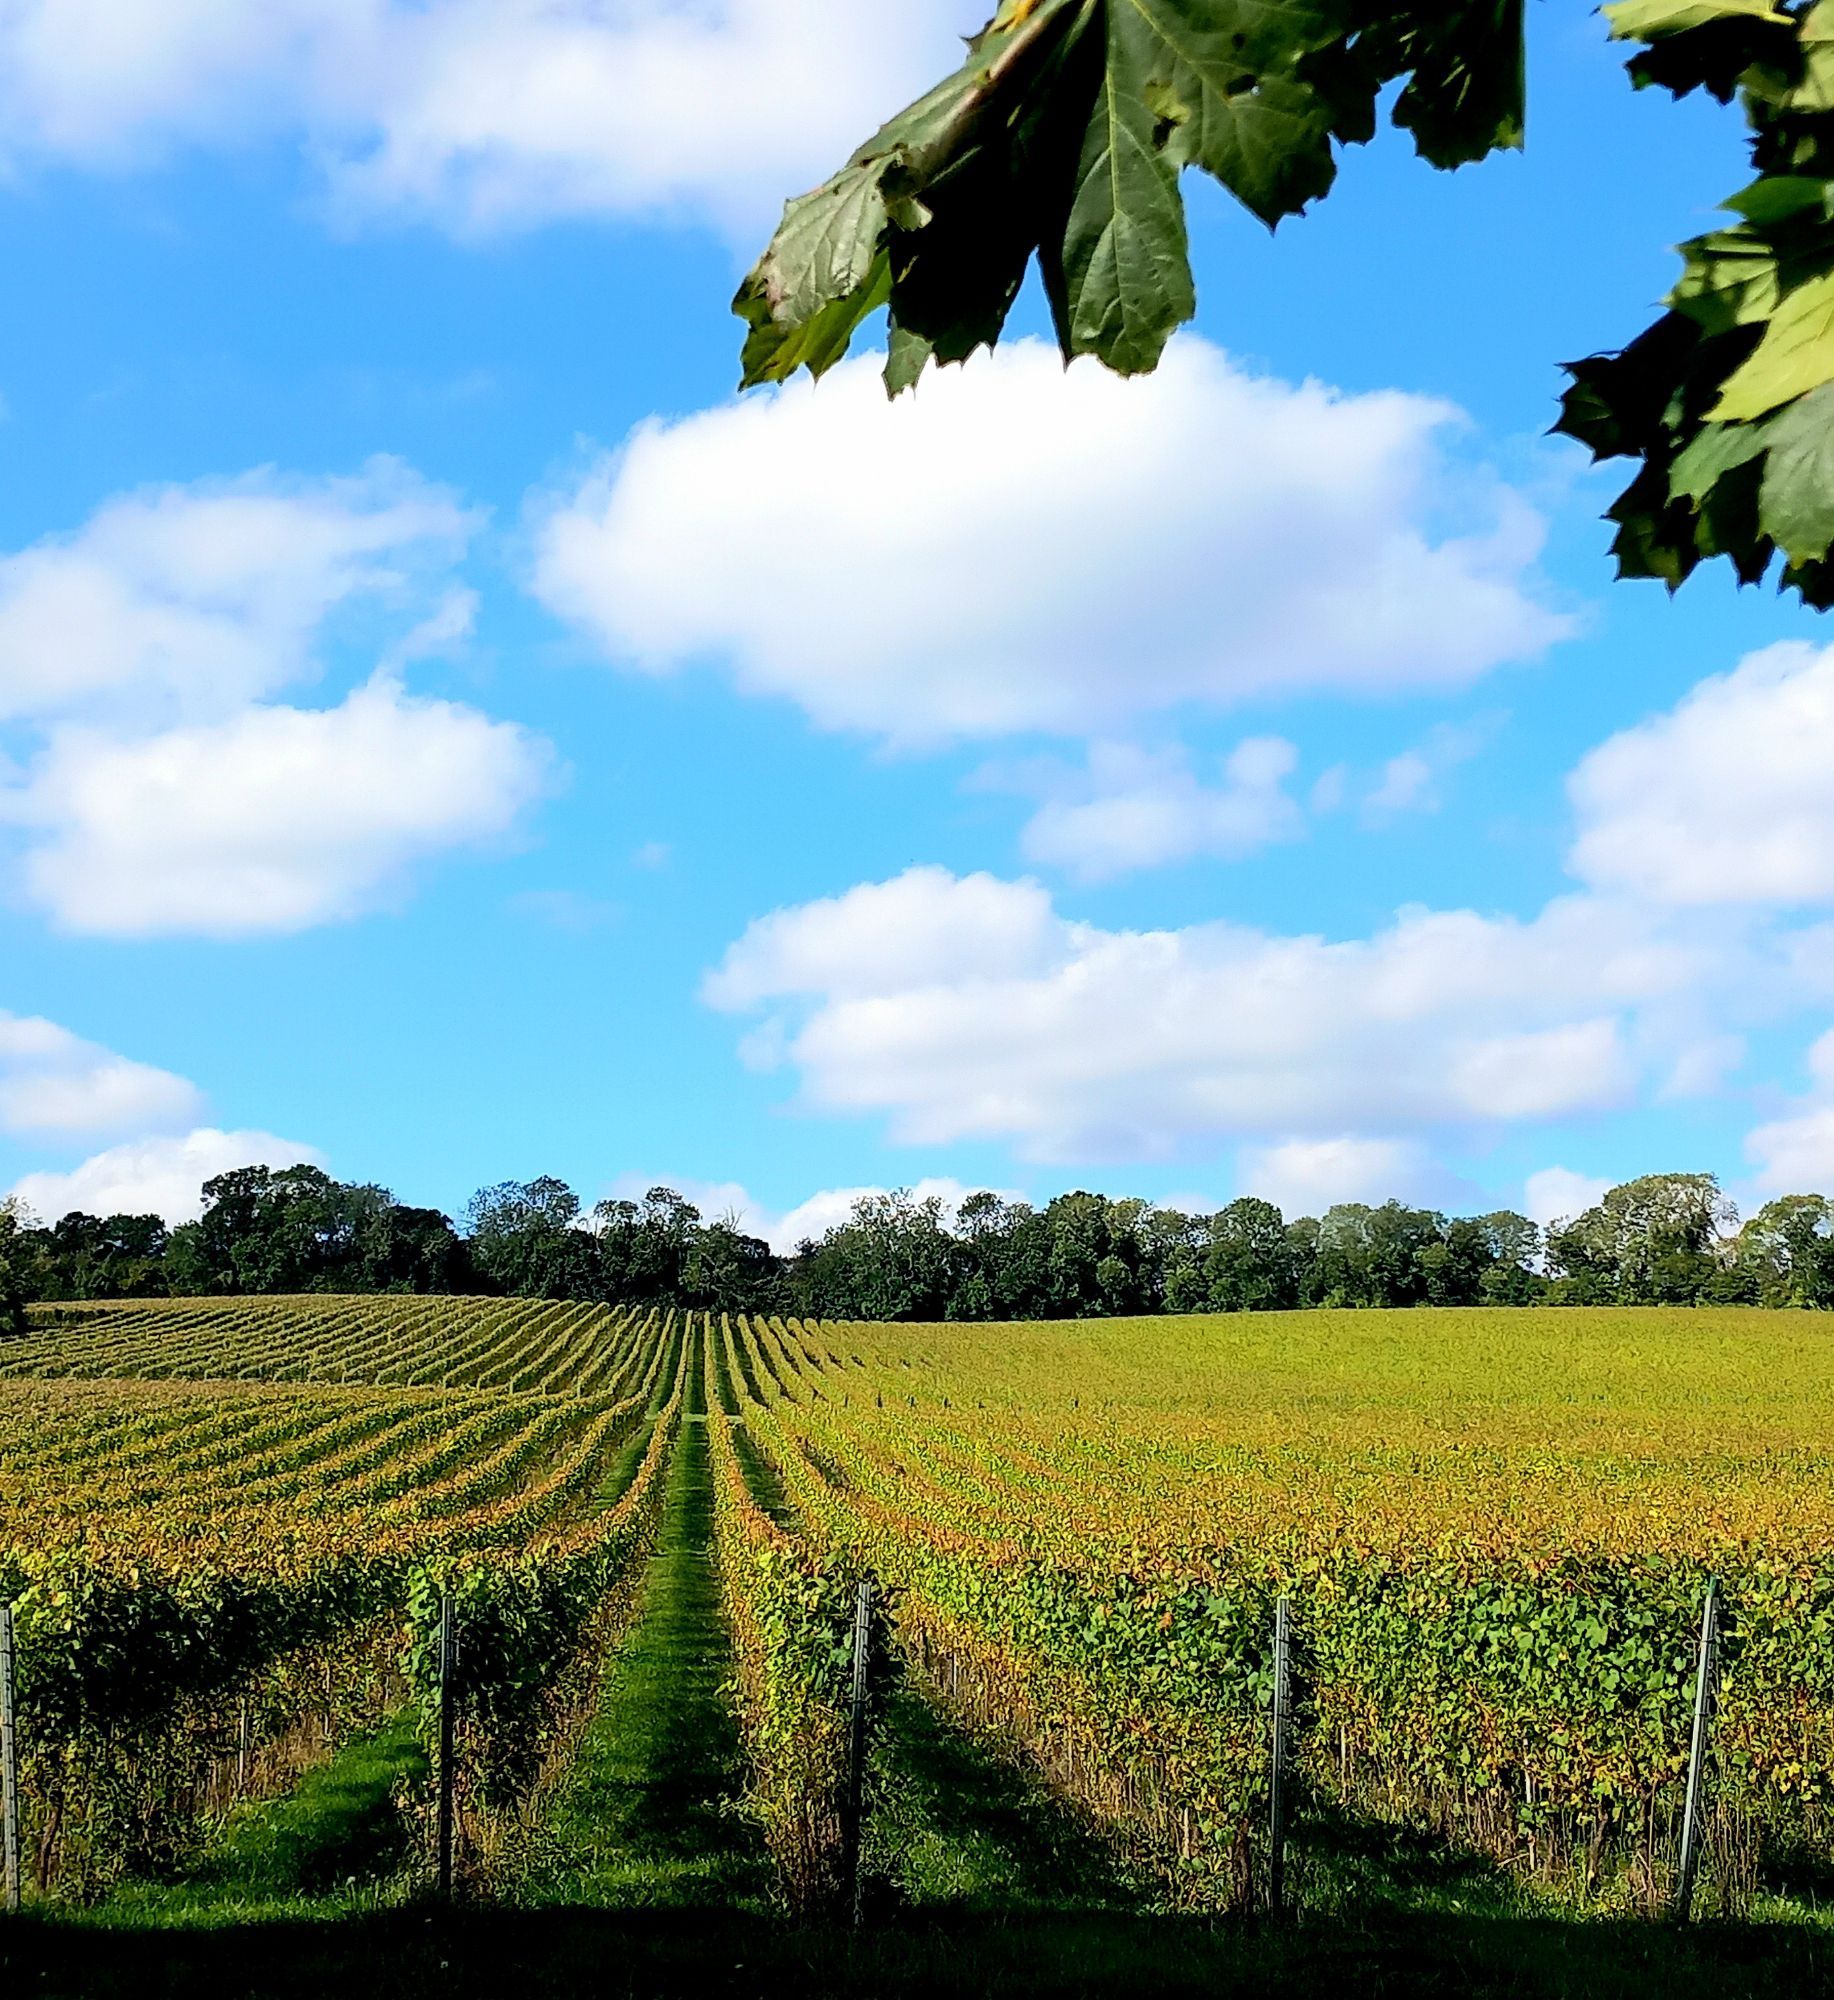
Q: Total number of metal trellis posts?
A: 5